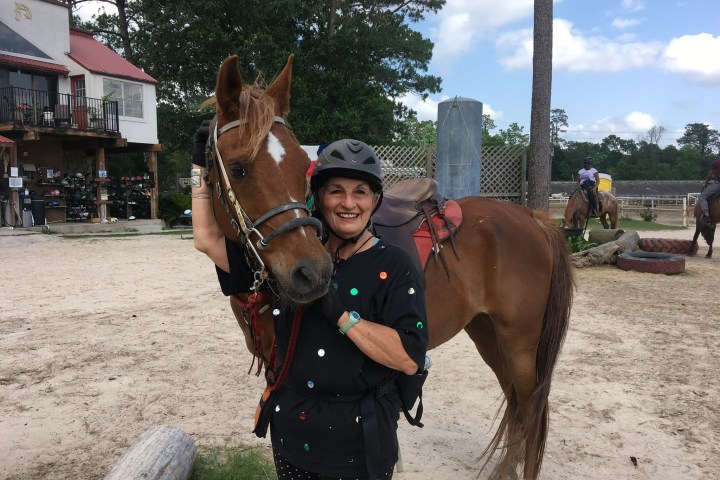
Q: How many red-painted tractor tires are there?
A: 2